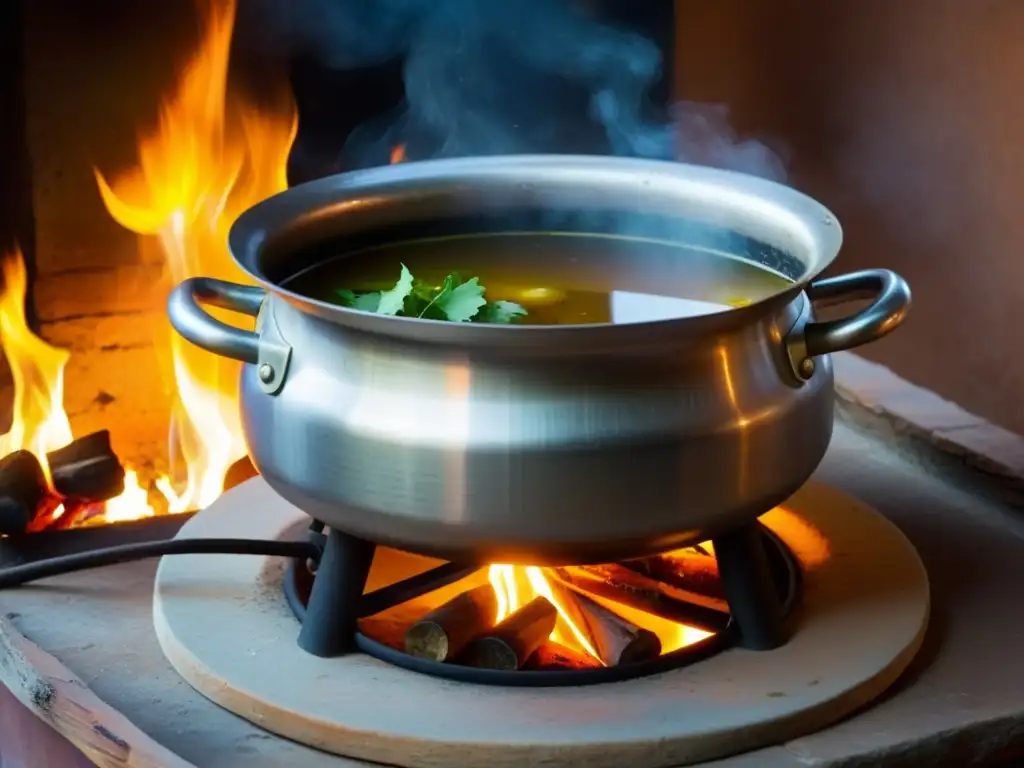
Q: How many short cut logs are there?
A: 3